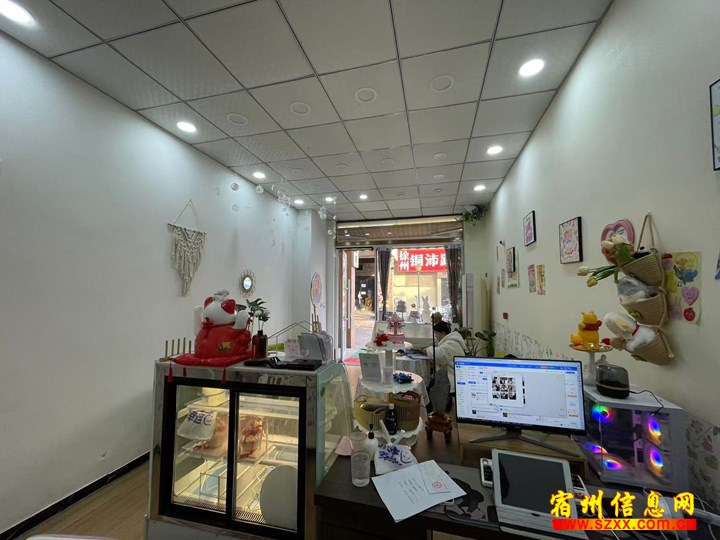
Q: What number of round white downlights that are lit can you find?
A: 9